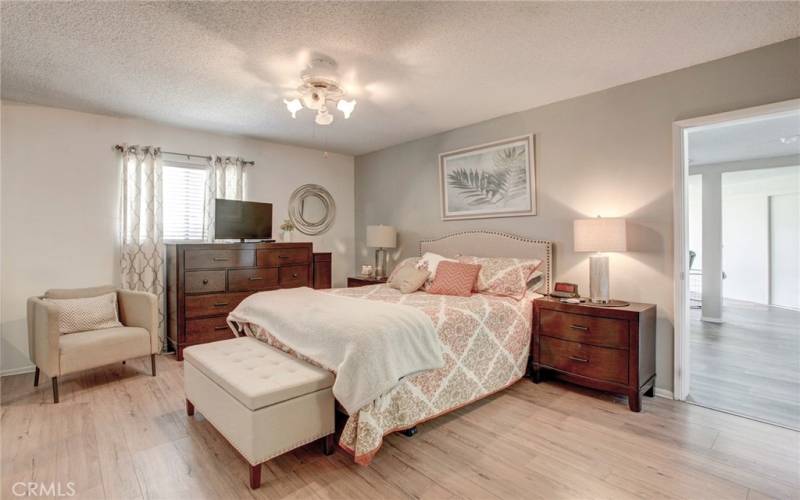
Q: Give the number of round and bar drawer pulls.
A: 9